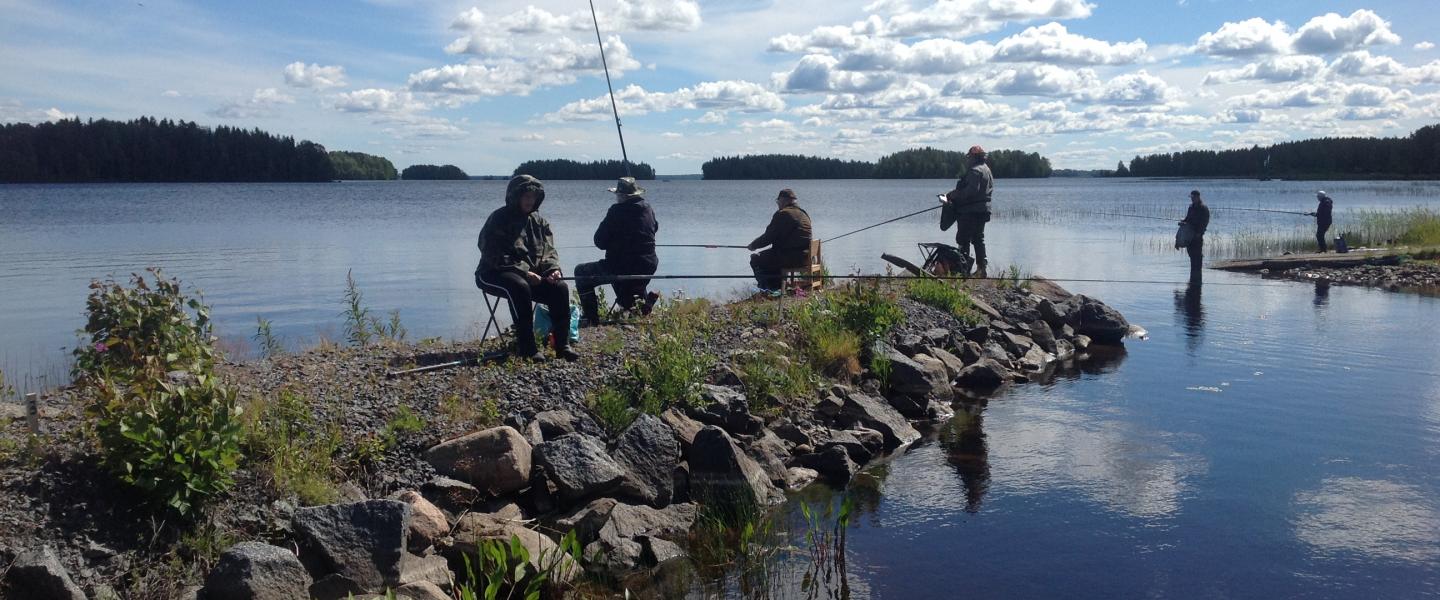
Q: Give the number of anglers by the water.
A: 6